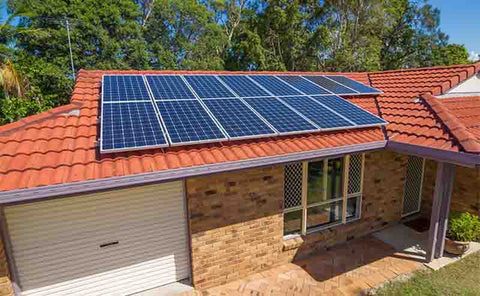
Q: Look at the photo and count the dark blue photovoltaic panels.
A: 14